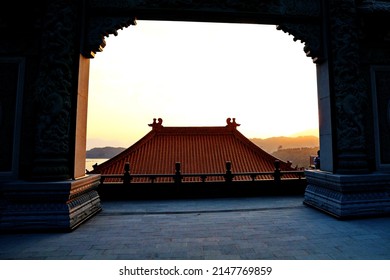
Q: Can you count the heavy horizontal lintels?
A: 1